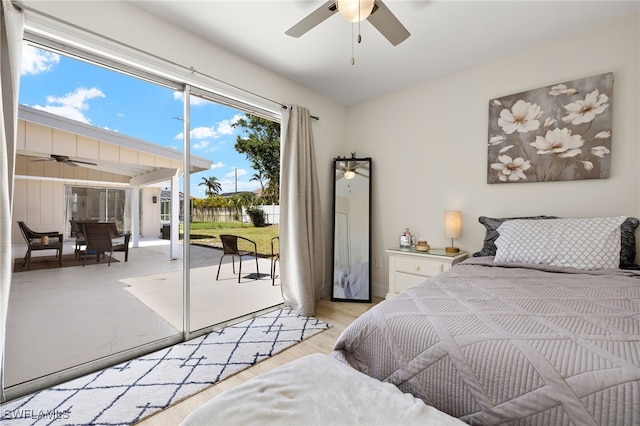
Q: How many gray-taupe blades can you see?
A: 2